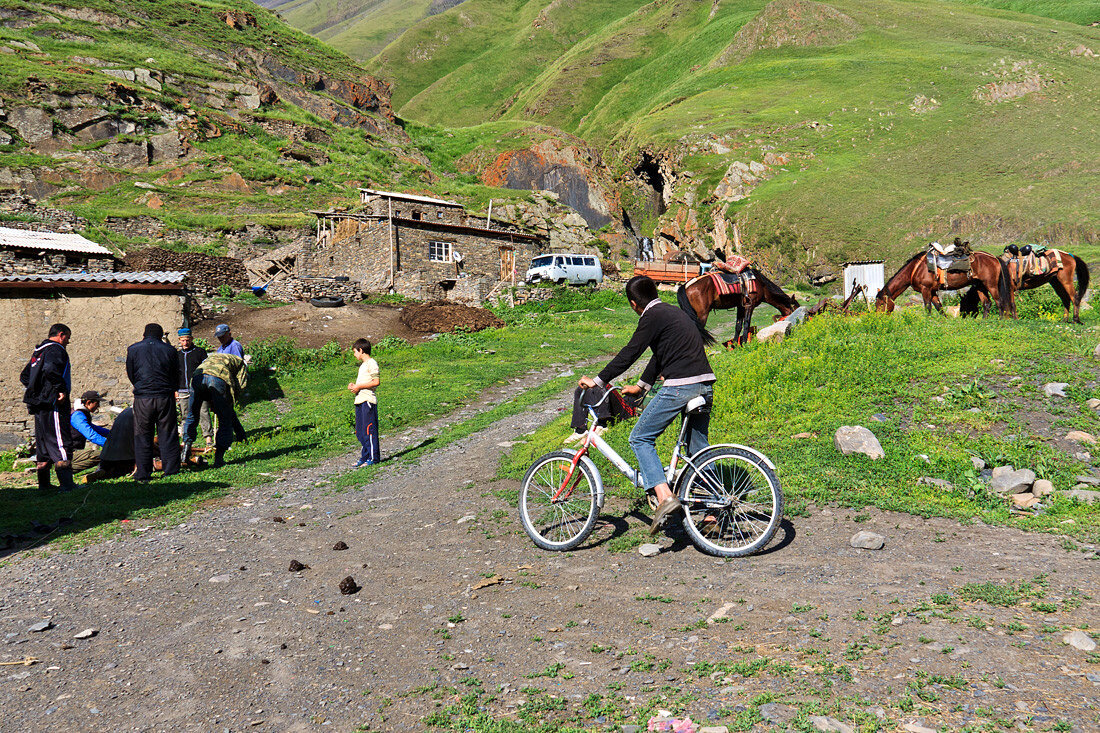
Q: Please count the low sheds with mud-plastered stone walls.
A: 1